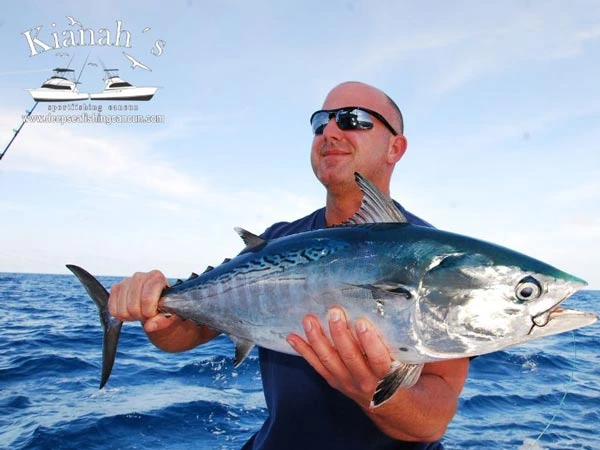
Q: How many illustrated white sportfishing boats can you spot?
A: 2